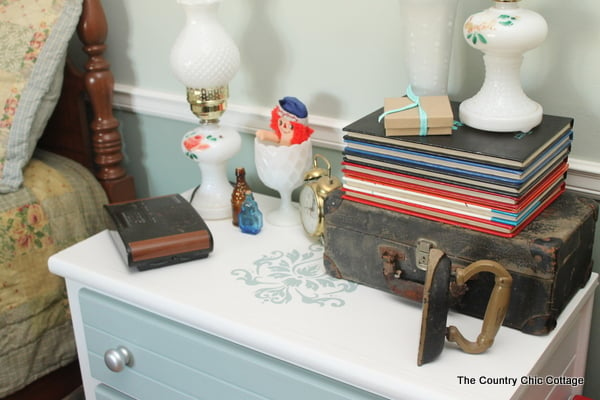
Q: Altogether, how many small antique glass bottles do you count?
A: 2